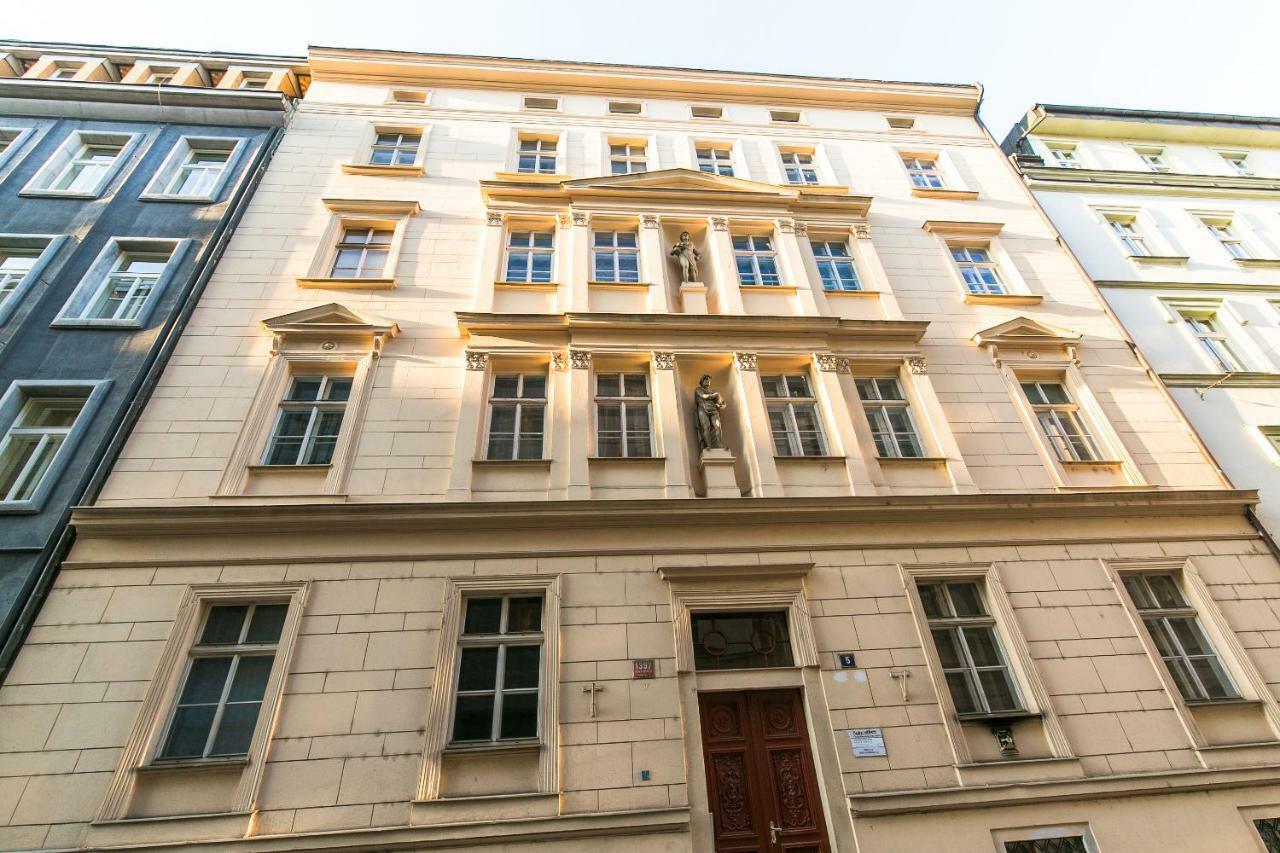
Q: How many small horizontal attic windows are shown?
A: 6